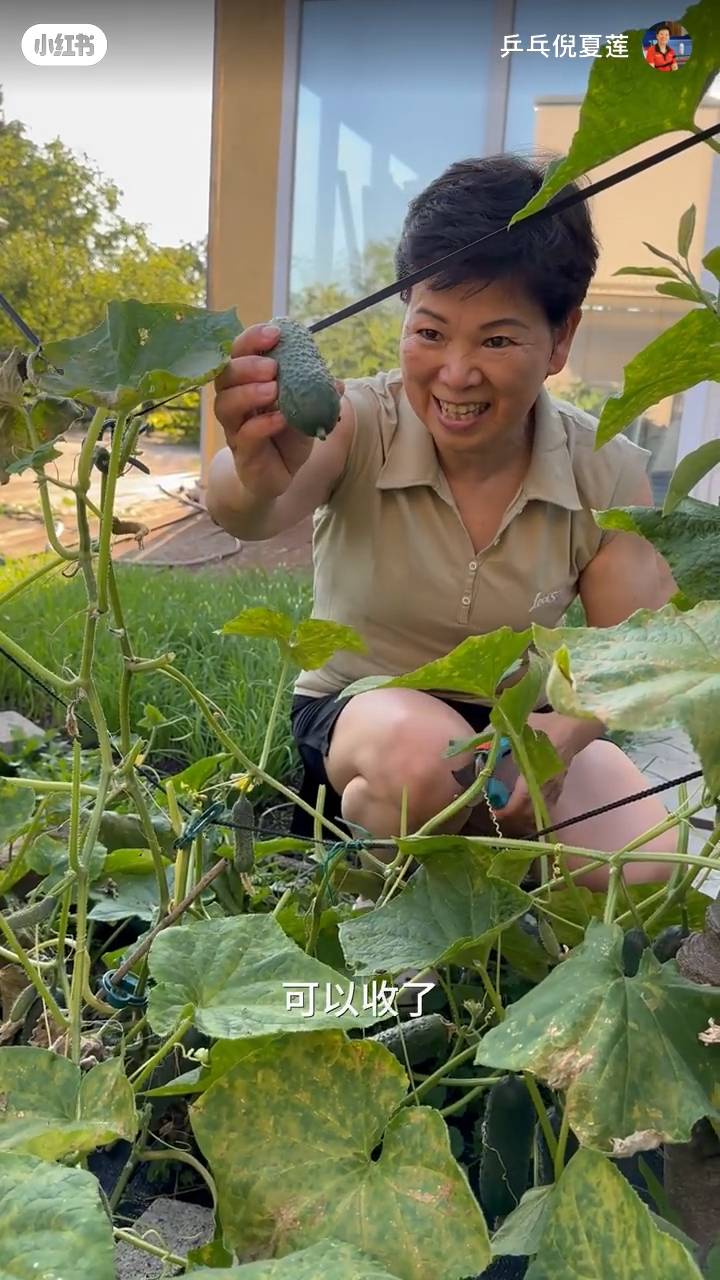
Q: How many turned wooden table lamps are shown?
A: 0